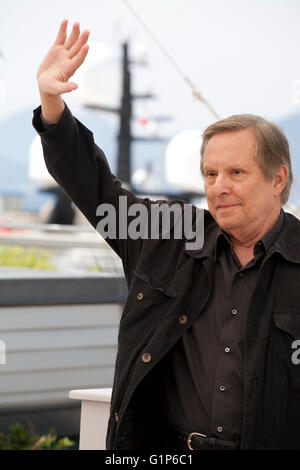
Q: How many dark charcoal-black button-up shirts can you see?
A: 1